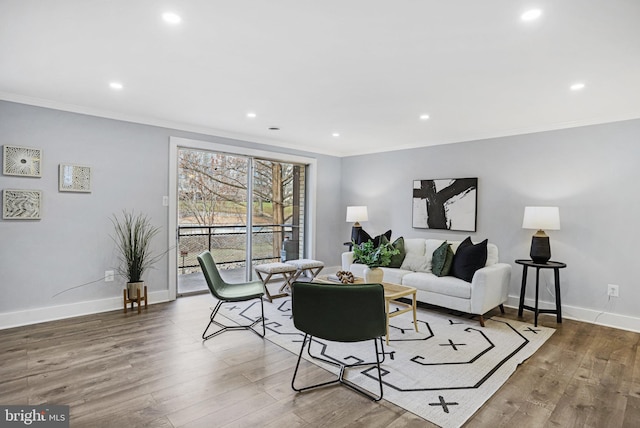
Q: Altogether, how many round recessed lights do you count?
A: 7